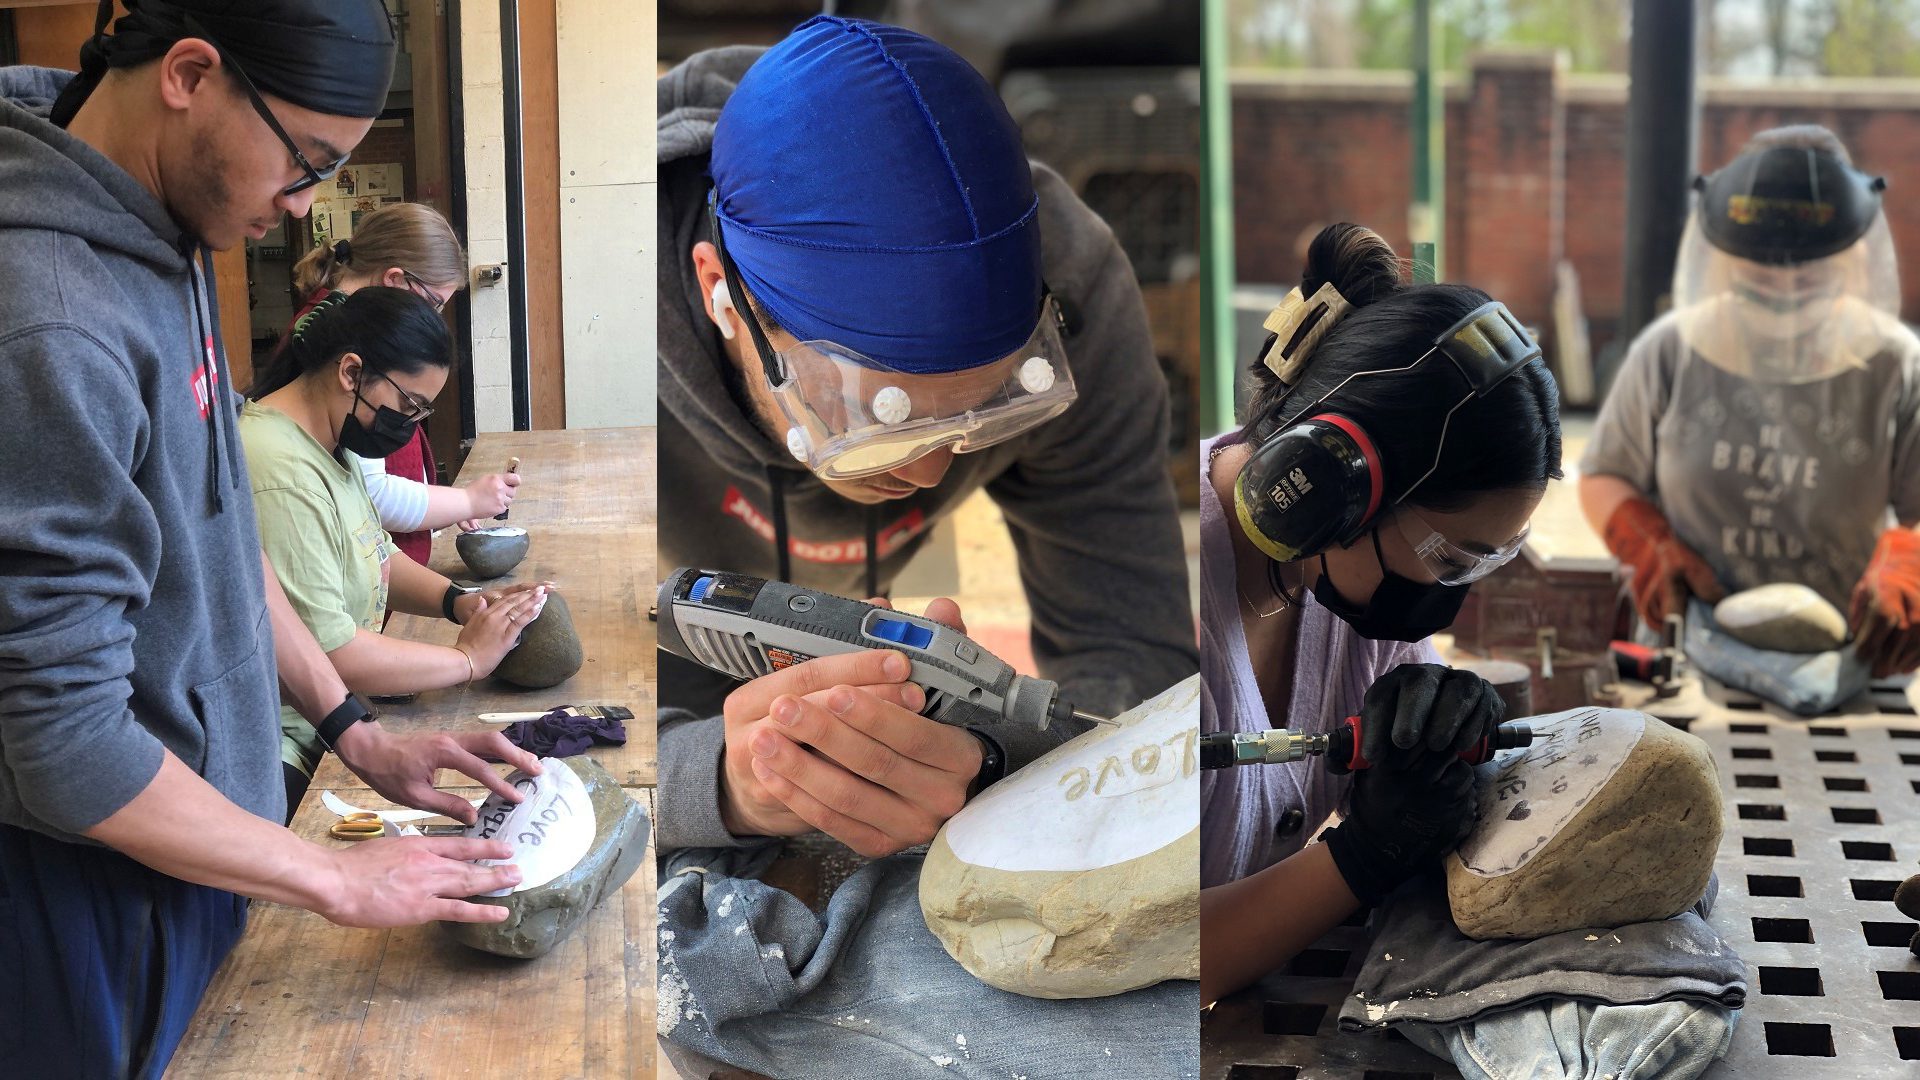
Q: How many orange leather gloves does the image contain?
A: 2